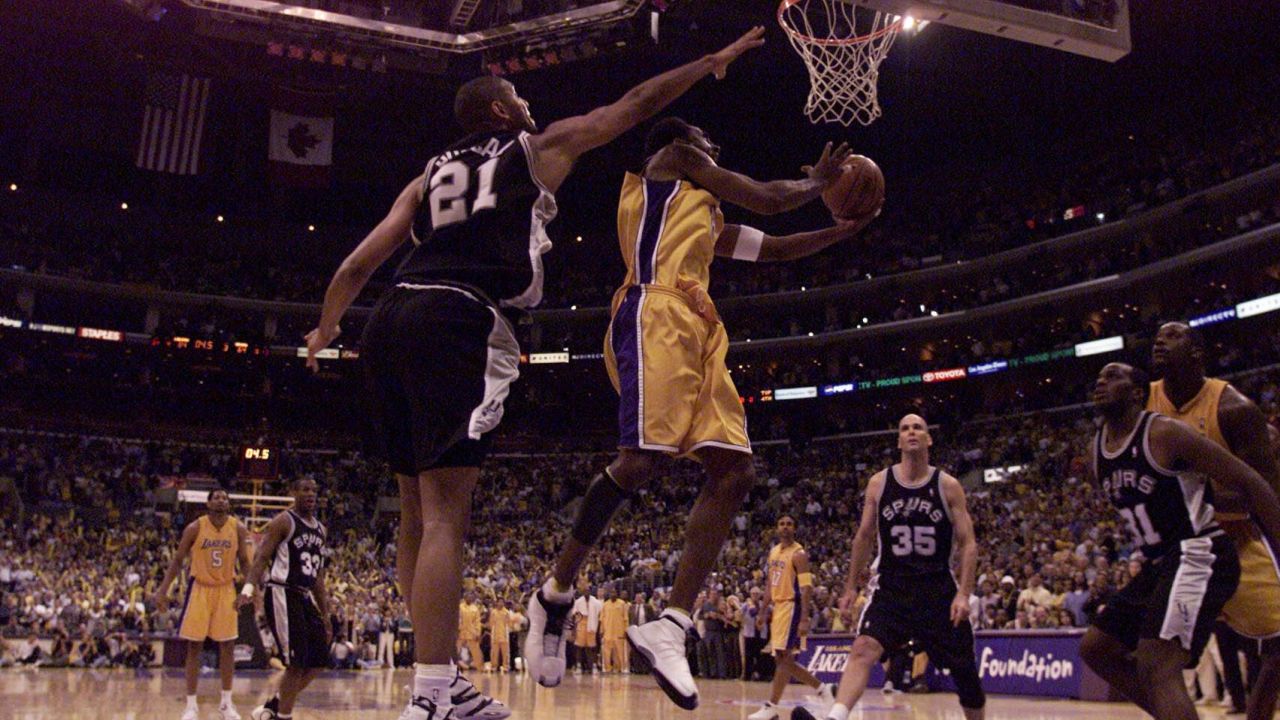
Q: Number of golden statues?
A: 0